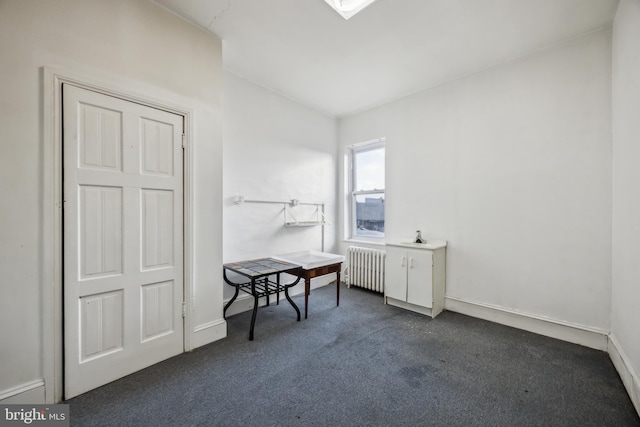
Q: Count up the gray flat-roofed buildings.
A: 1